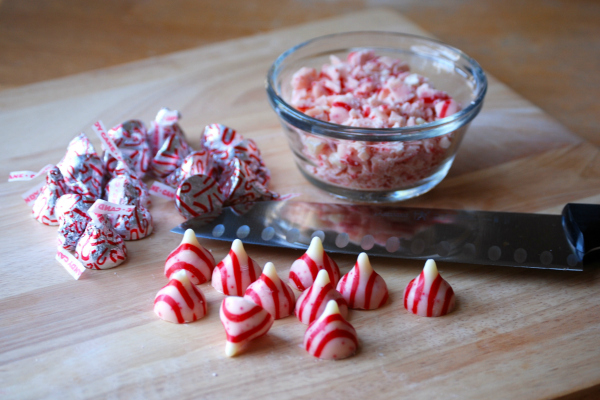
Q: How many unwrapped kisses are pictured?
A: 10